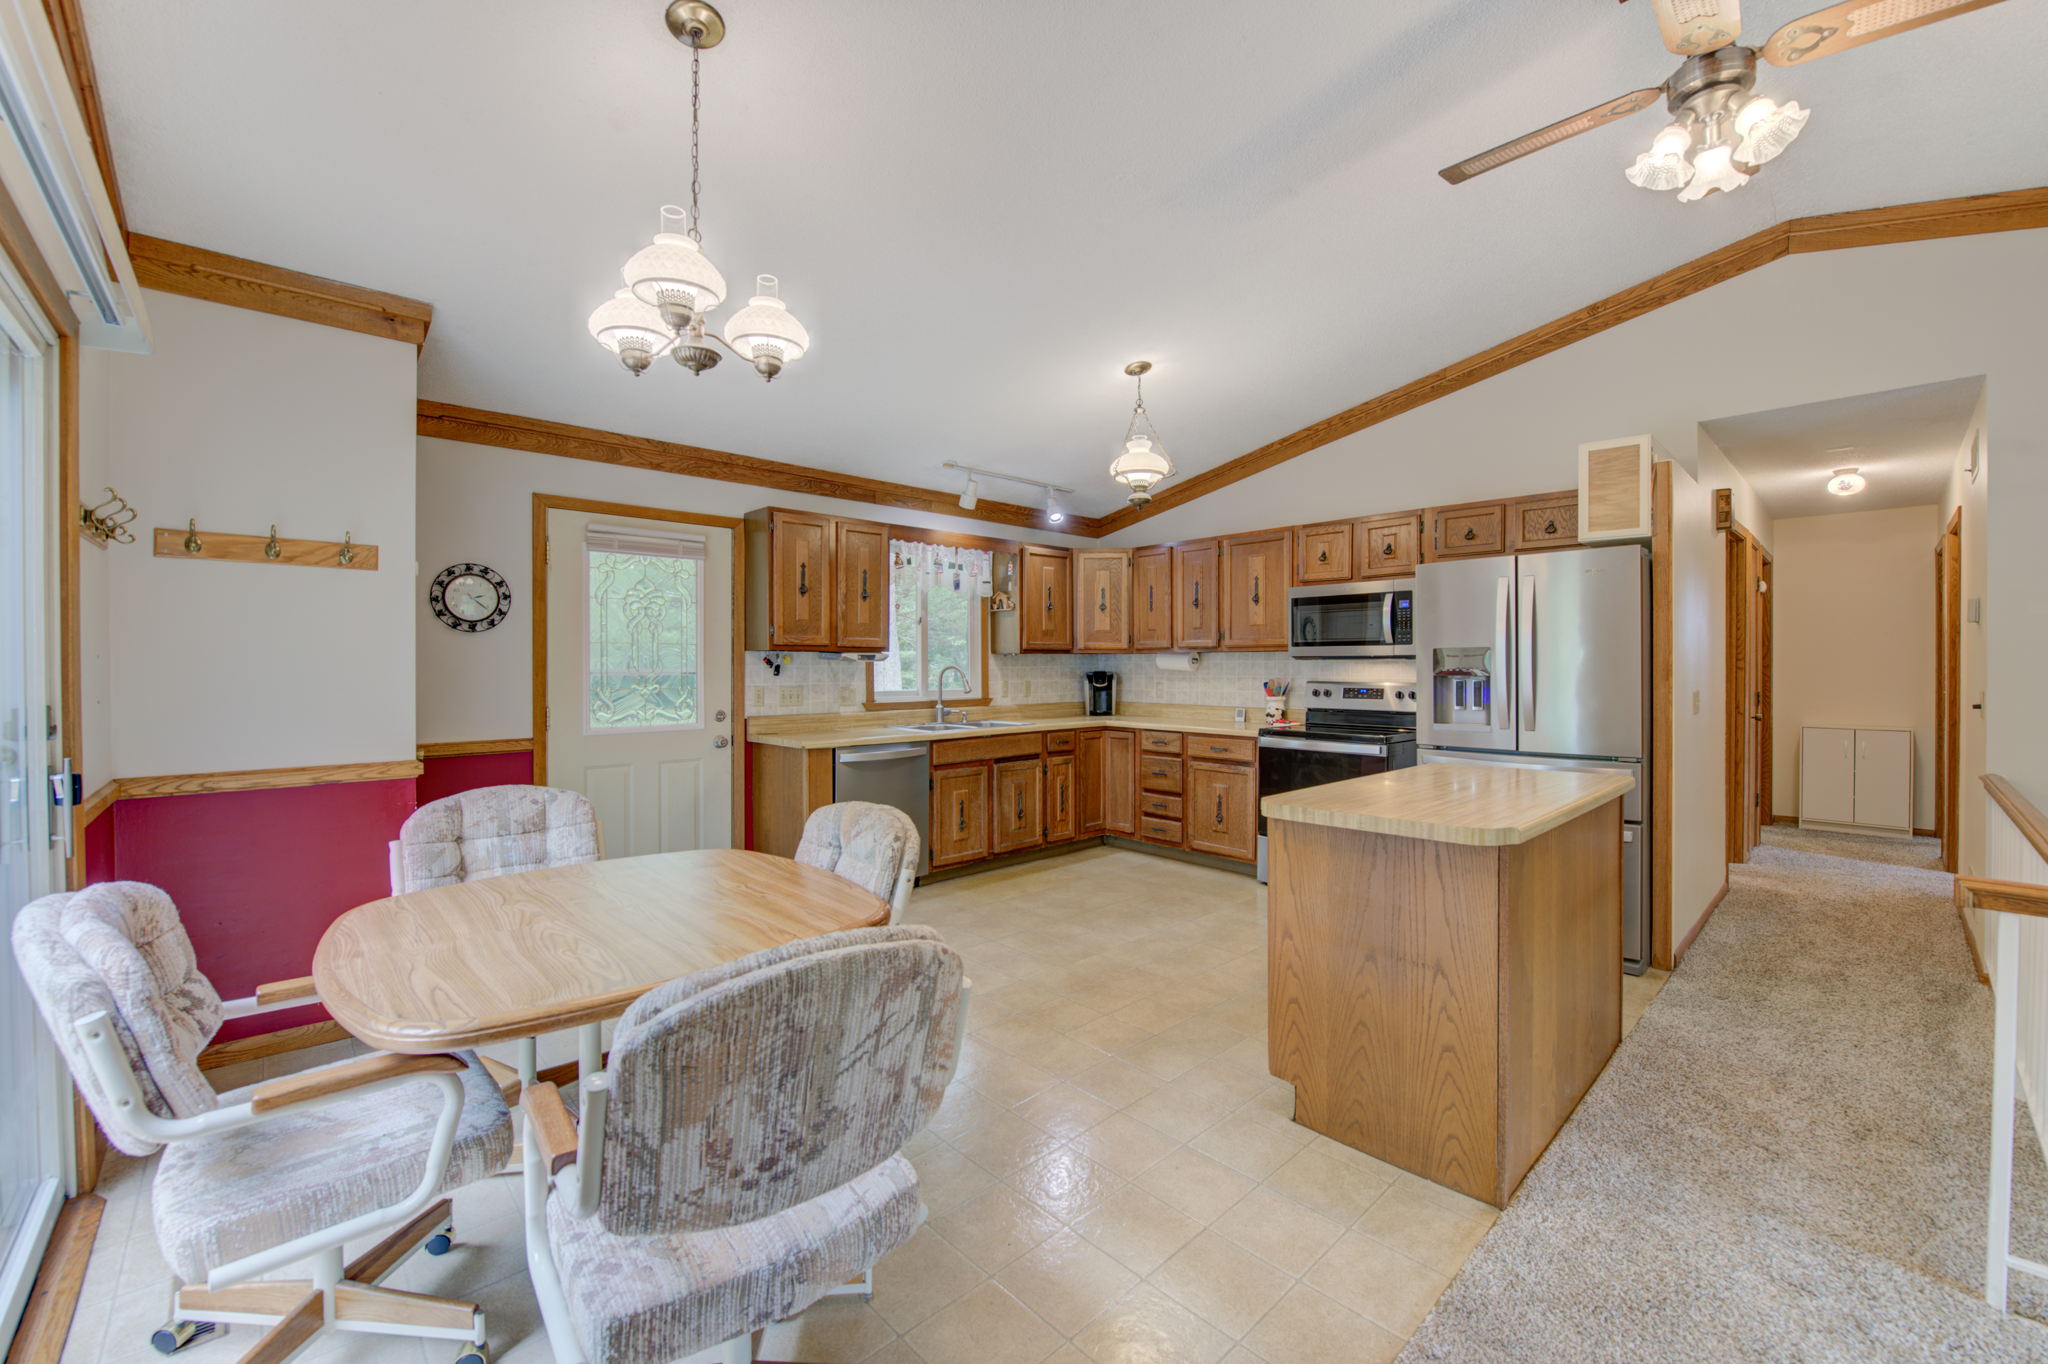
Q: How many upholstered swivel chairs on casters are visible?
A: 4